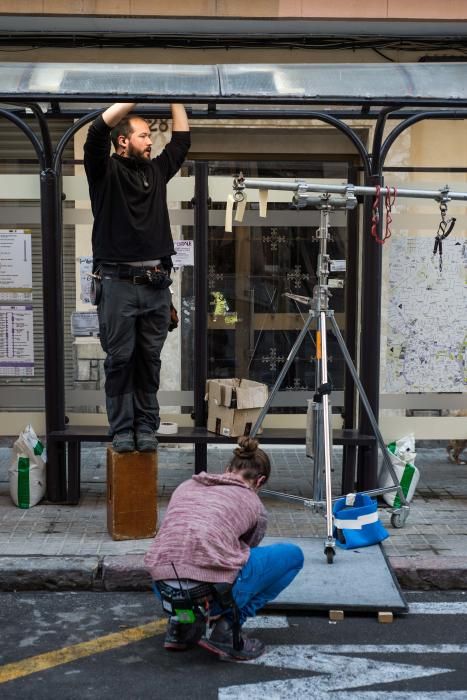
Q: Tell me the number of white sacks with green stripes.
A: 2